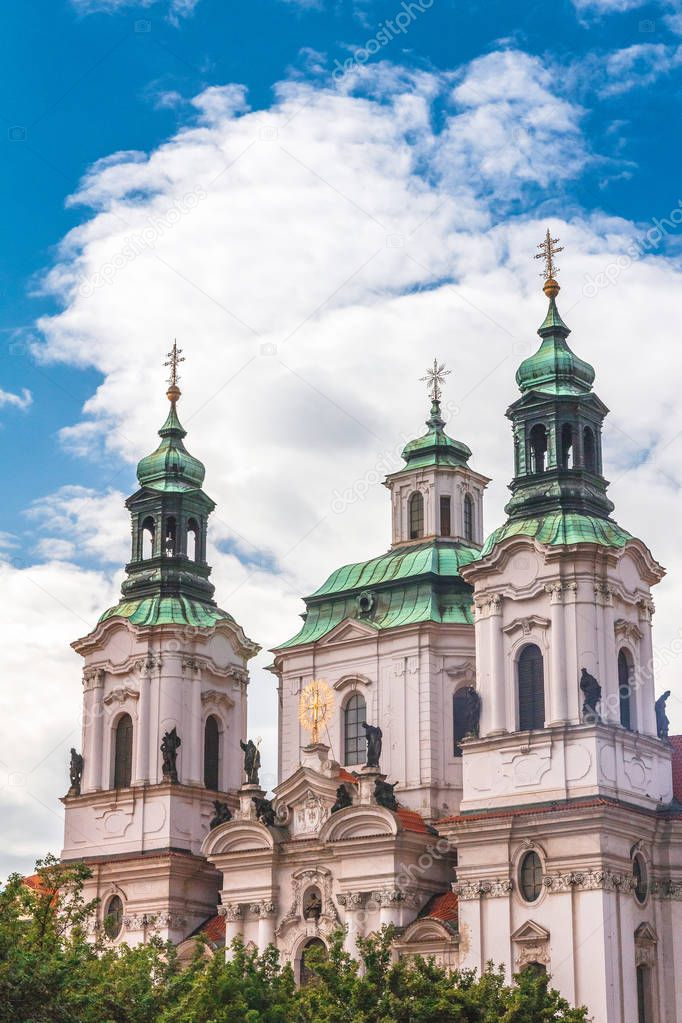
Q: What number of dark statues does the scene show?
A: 11